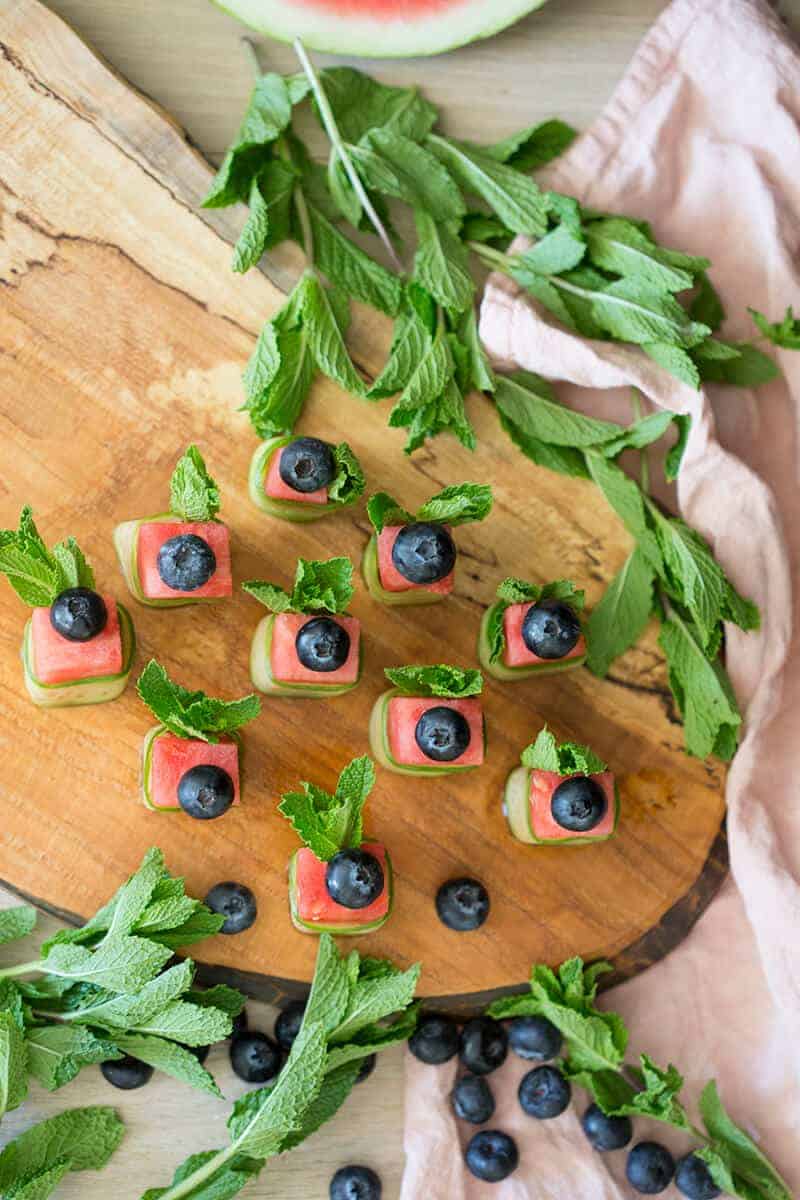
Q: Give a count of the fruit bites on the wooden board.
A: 10